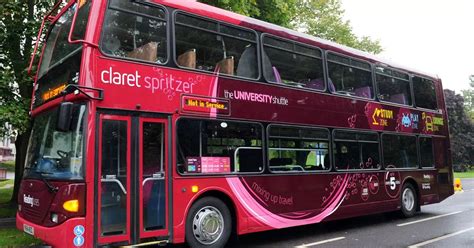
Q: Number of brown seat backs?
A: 3